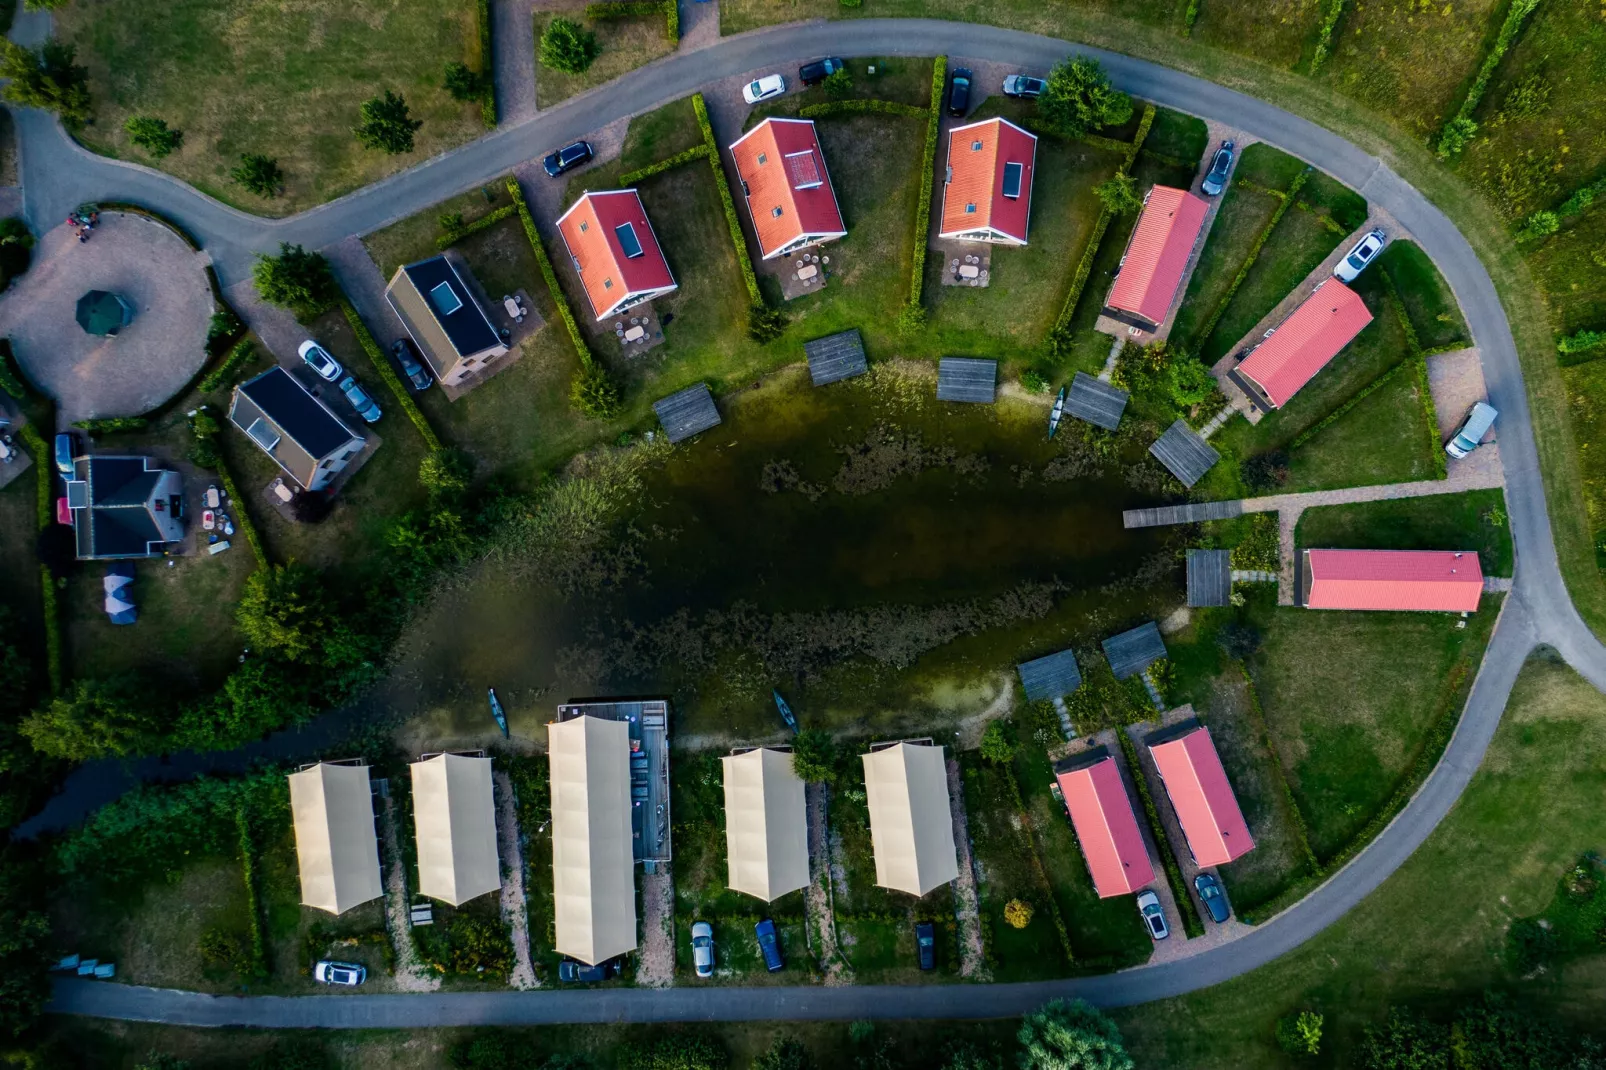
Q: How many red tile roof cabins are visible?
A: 8